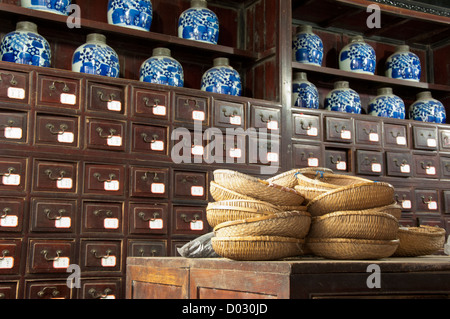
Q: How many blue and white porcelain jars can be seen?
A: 14